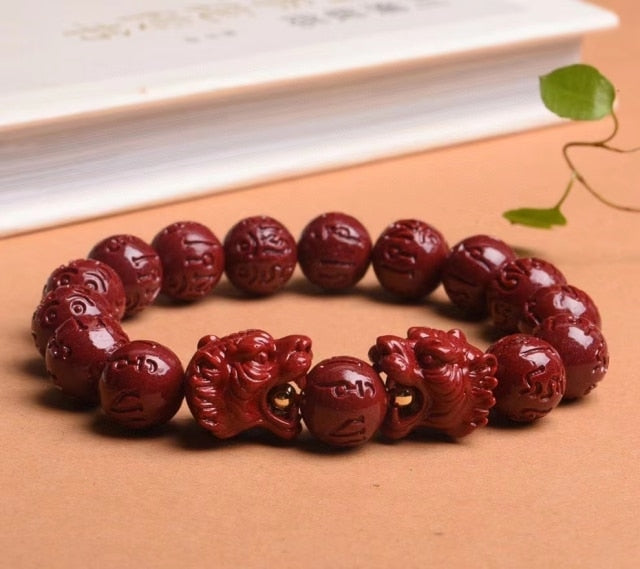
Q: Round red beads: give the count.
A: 15